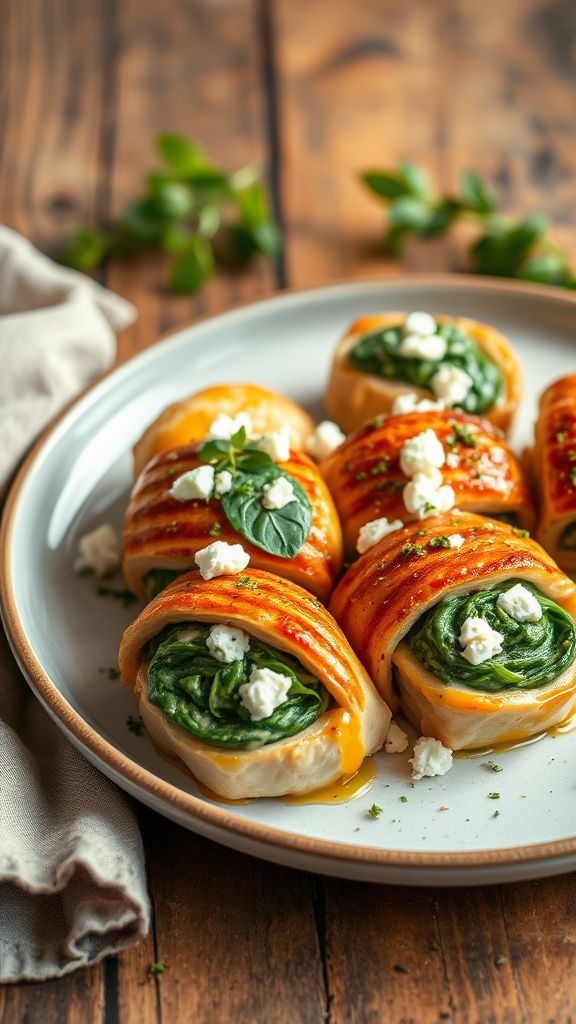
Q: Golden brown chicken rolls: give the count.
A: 7